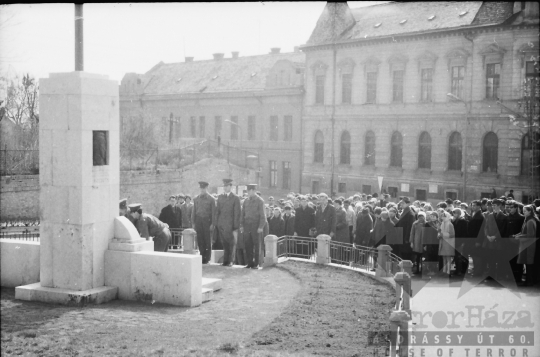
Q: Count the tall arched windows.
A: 8